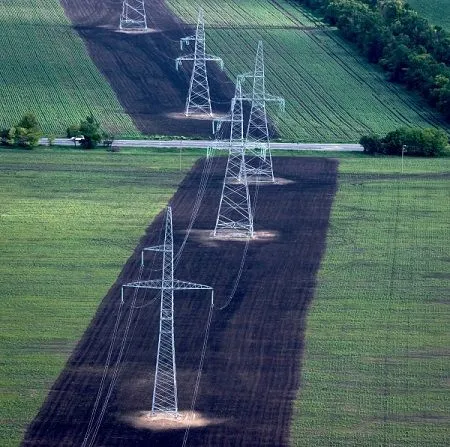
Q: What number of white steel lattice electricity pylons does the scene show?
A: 5